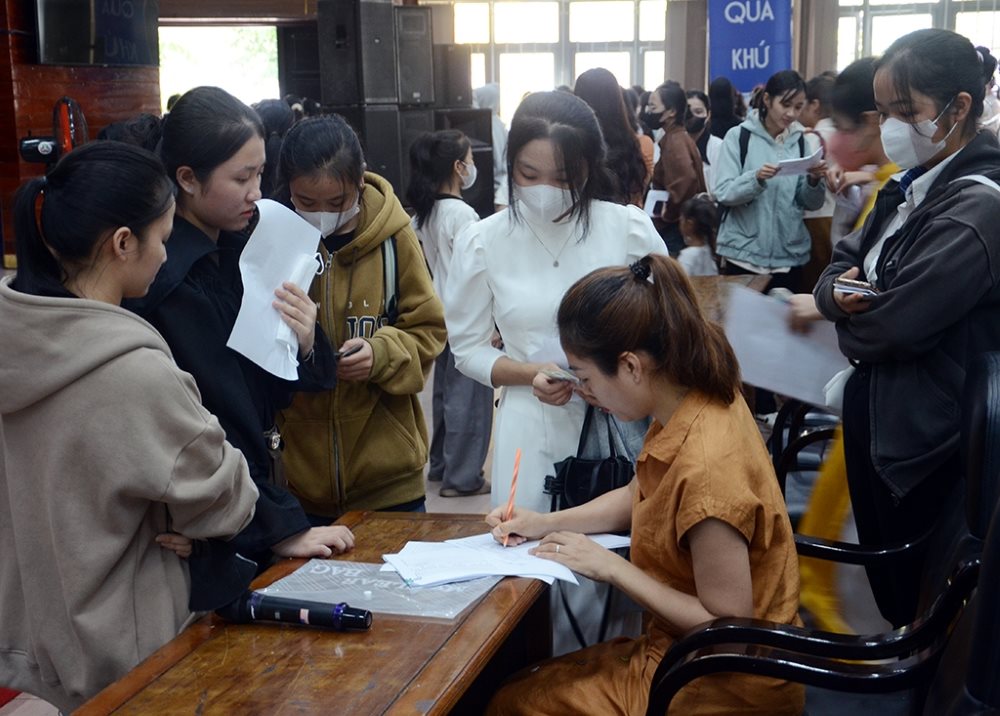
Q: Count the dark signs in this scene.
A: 1